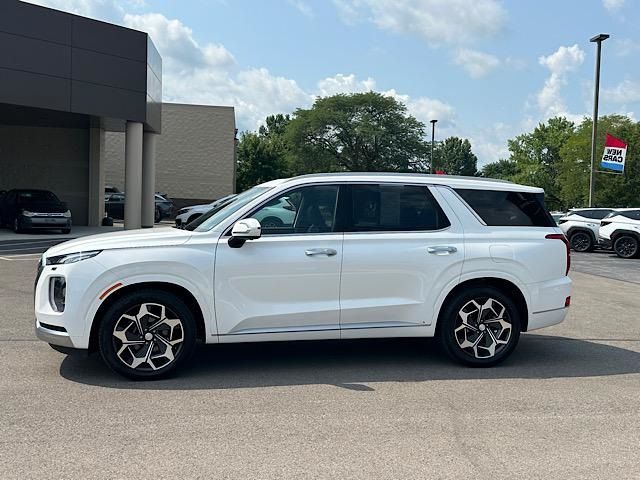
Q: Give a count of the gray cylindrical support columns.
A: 2